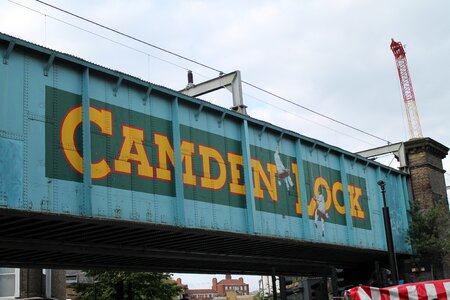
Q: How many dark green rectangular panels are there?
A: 6